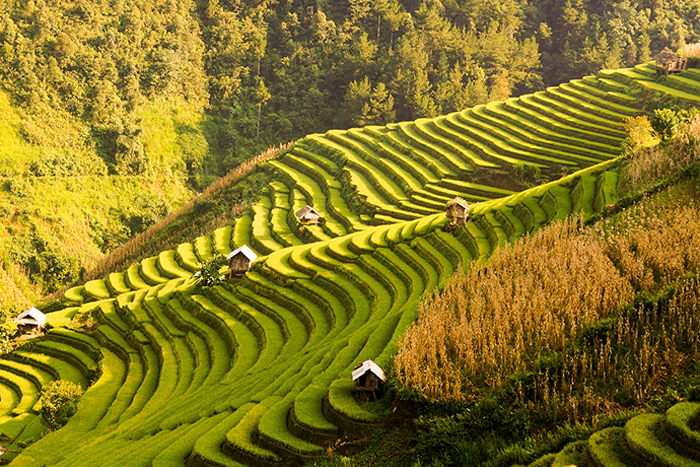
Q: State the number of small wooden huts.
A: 6